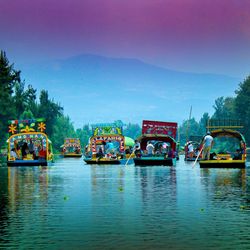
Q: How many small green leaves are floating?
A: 3